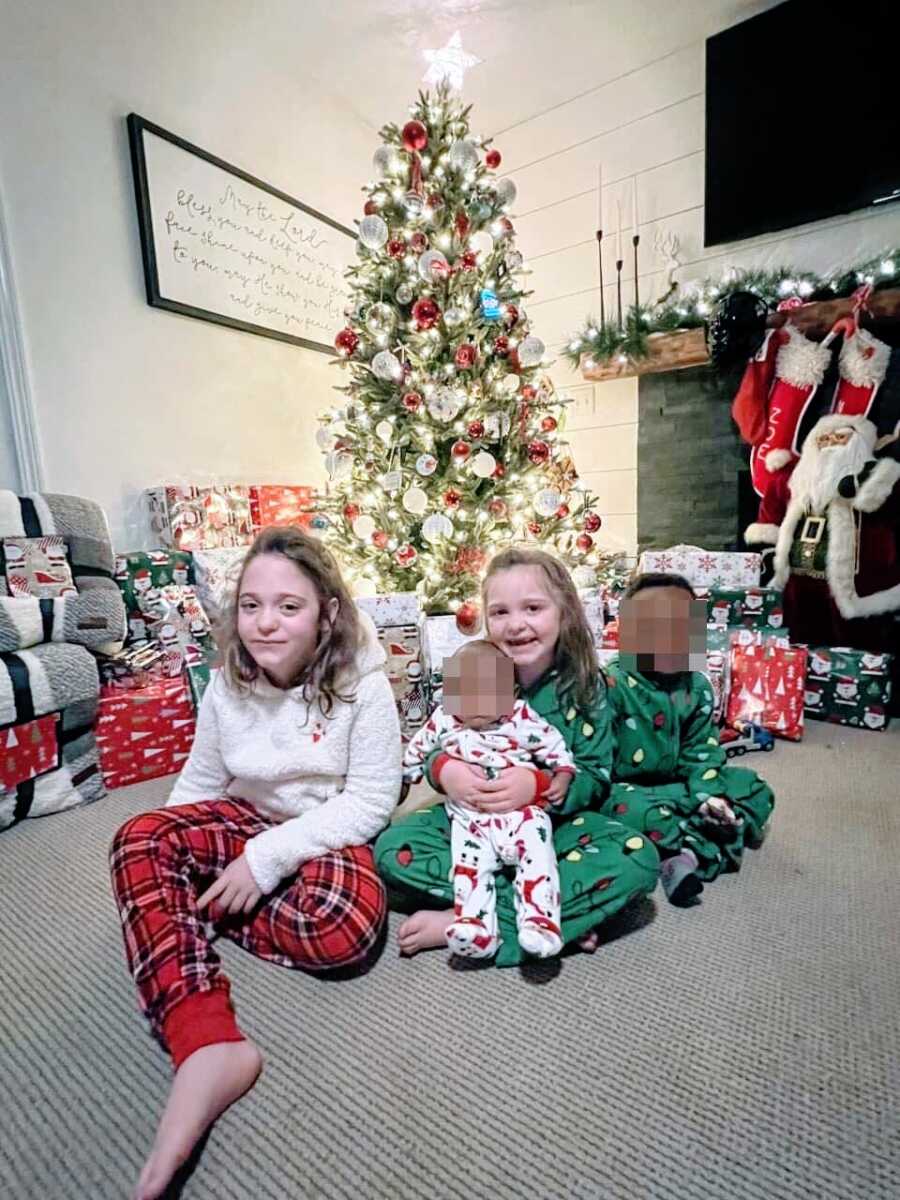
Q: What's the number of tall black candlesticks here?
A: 3